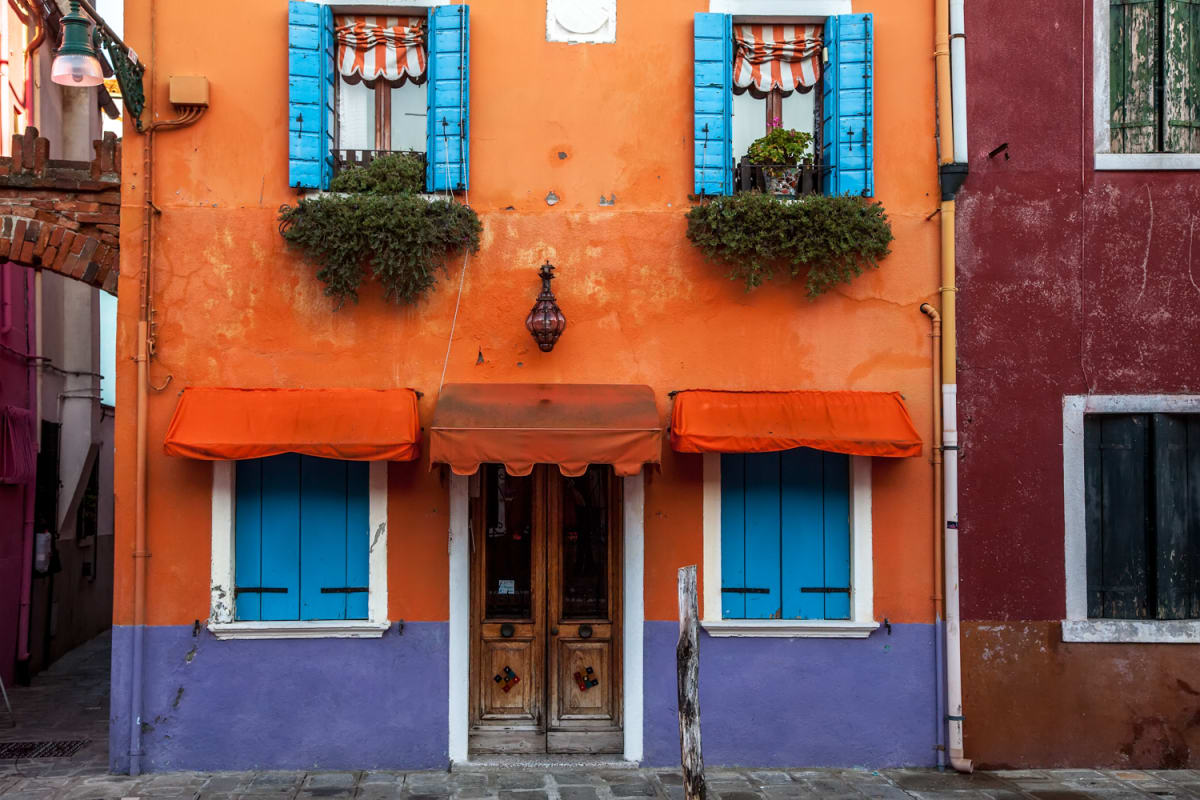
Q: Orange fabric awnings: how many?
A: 3